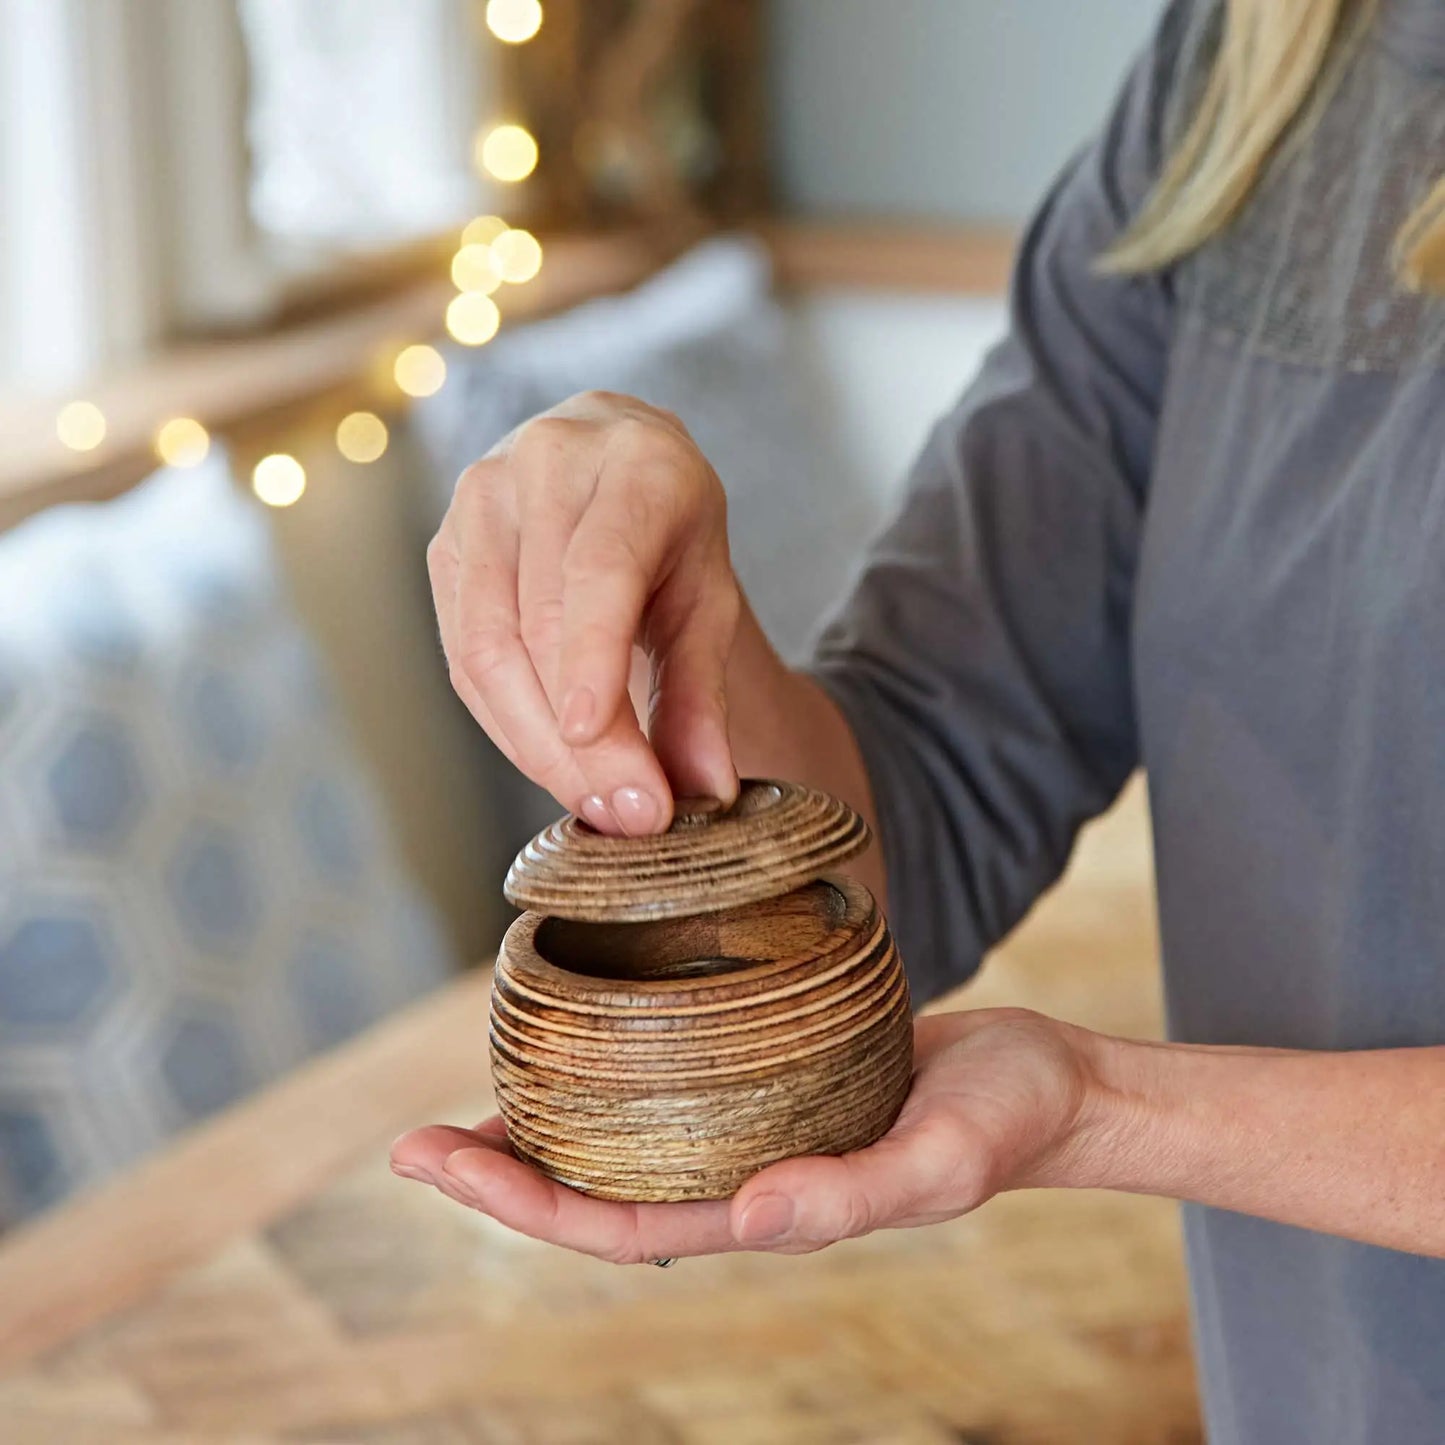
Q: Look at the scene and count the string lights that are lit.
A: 11